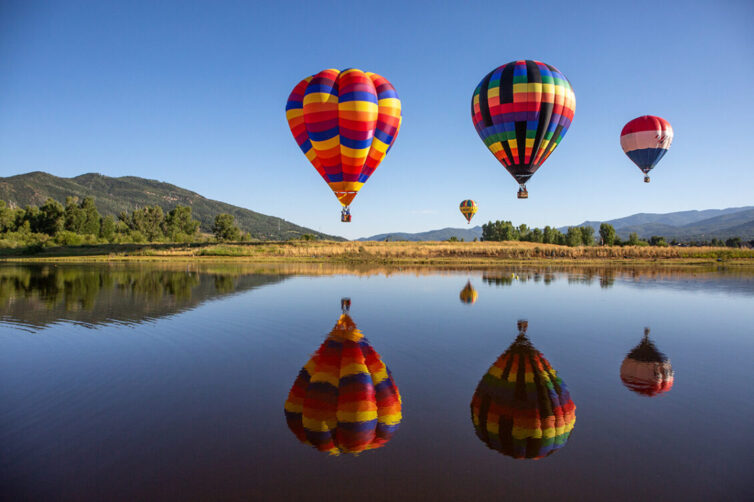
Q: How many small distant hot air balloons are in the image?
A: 1